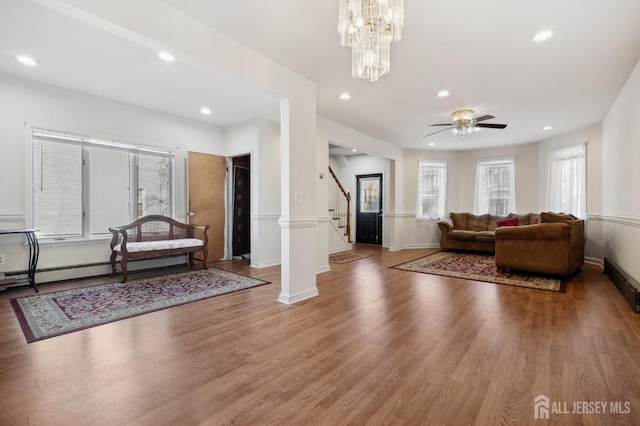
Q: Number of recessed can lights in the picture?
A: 9